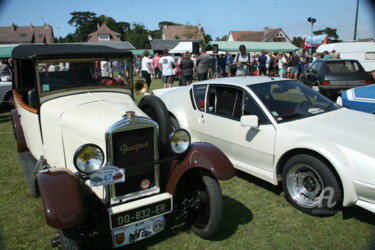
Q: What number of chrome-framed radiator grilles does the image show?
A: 1